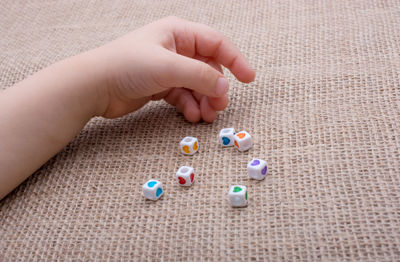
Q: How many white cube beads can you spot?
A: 7